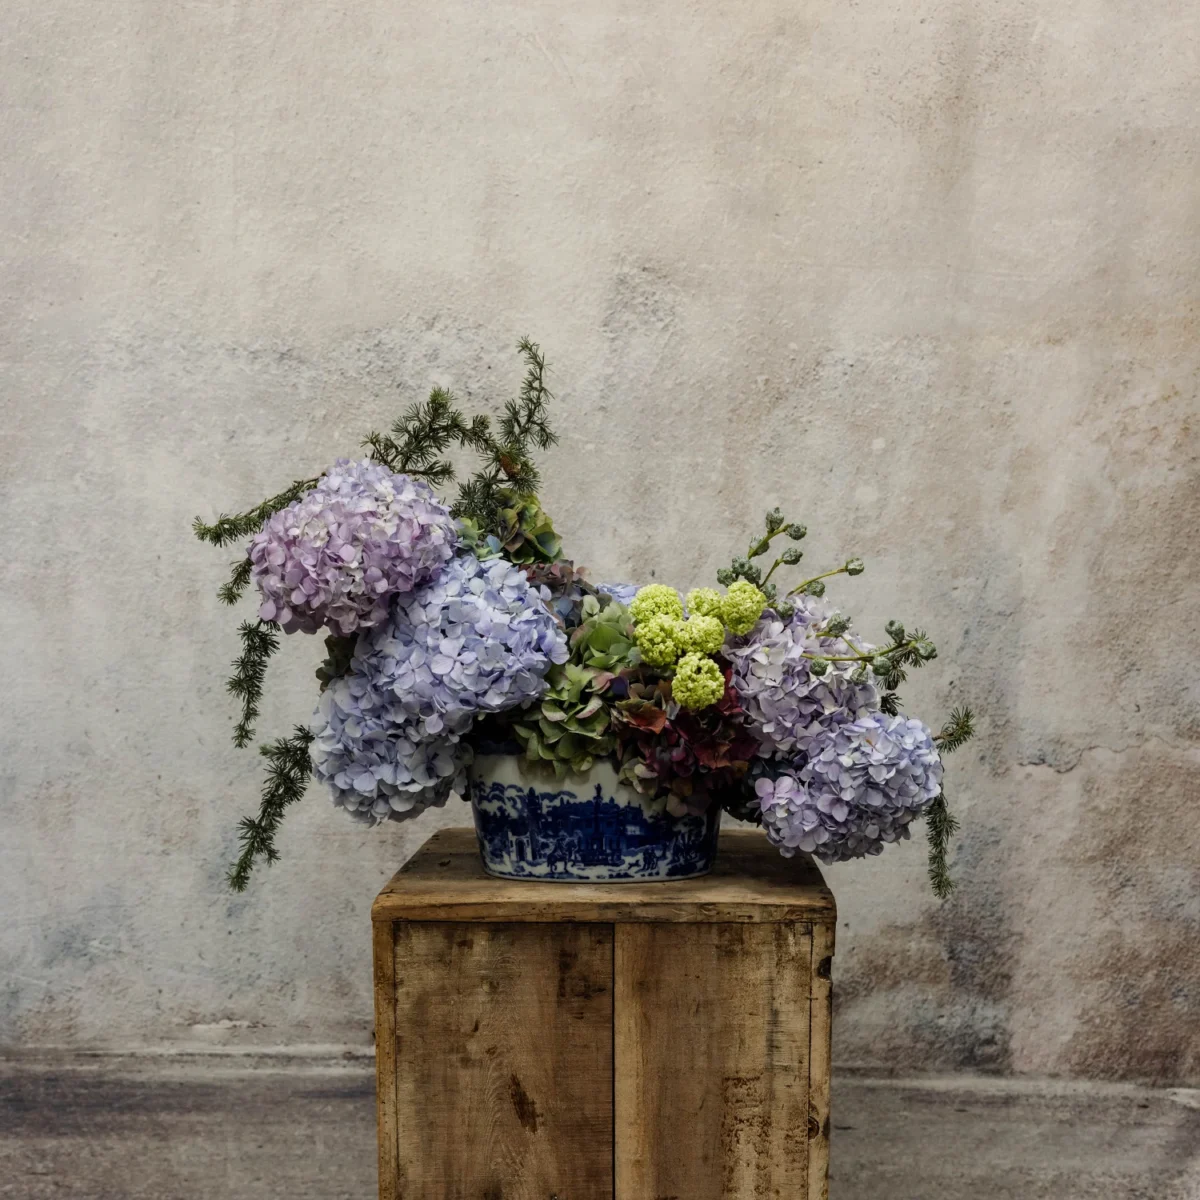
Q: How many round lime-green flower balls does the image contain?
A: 6